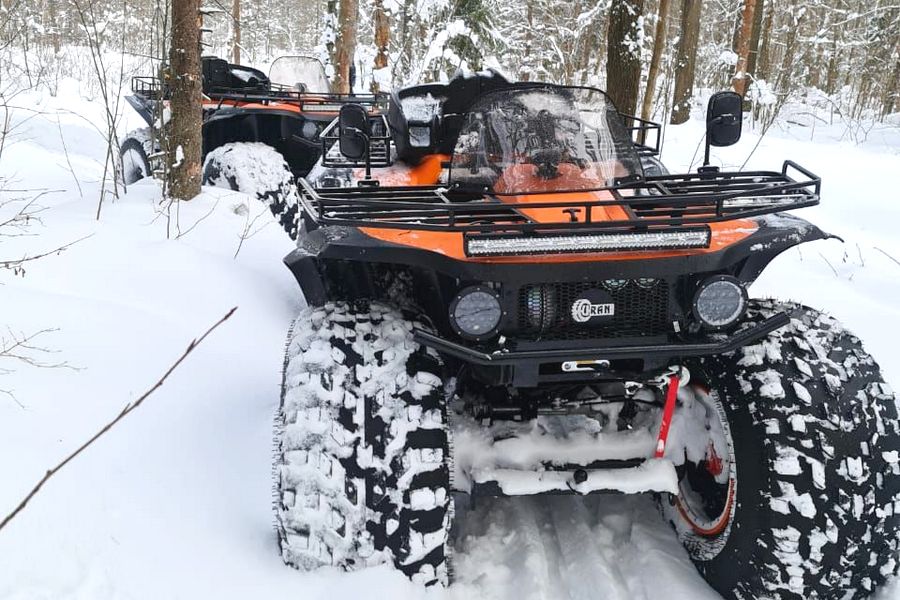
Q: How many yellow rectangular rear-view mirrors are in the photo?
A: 0